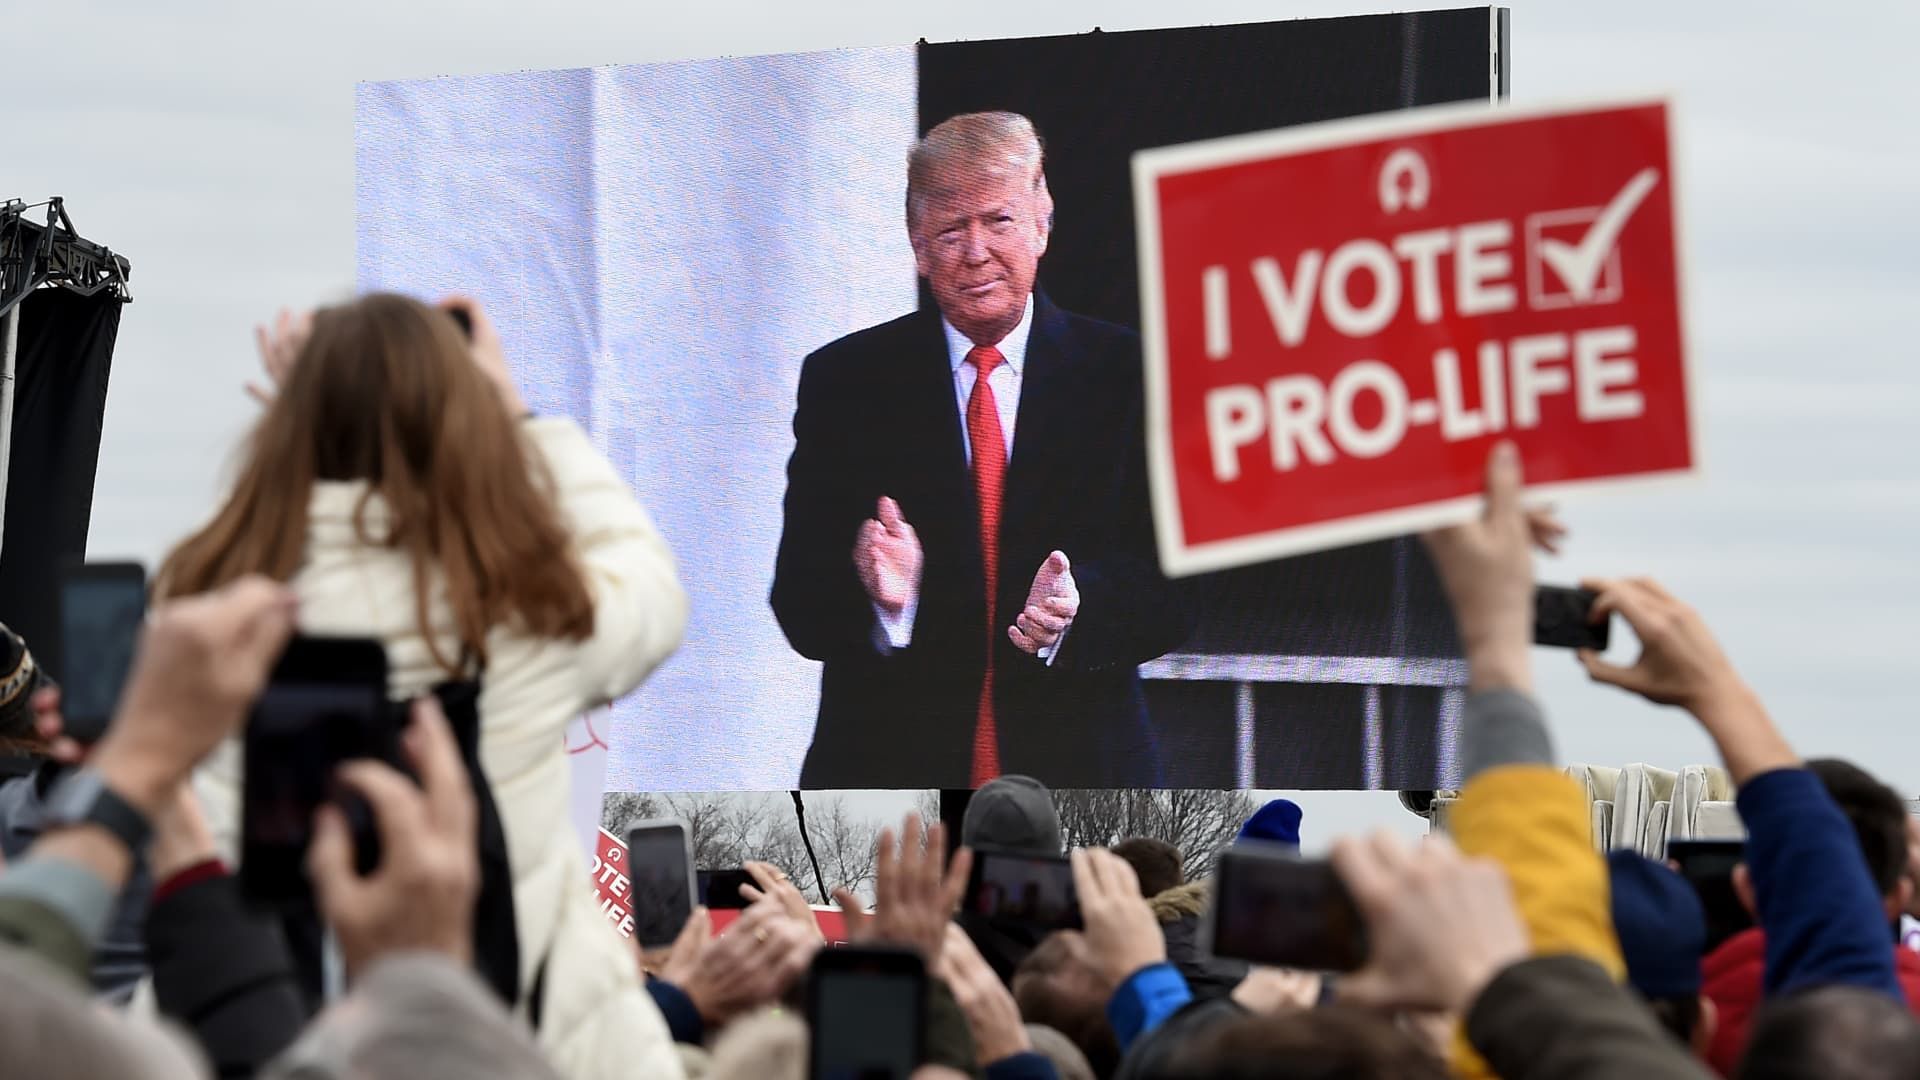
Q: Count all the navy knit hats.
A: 1